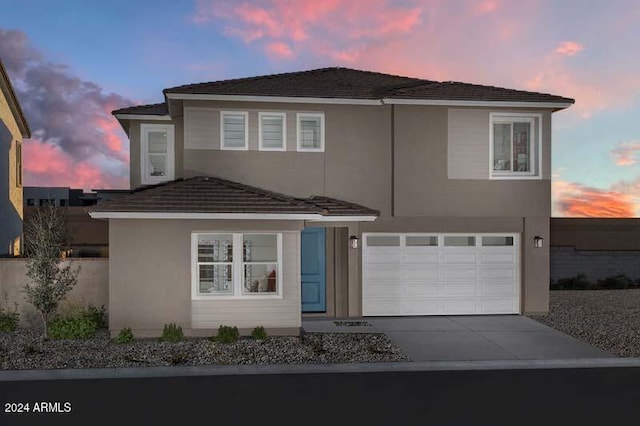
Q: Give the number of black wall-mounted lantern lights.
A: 2